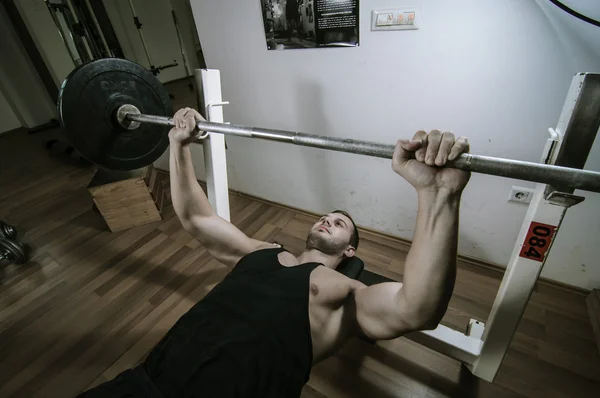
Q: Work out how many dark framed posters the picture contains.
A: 1